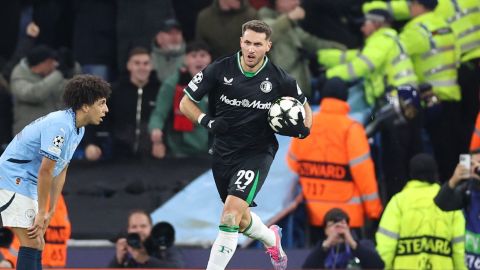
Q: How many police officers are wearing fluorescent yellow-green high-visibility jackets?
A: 3